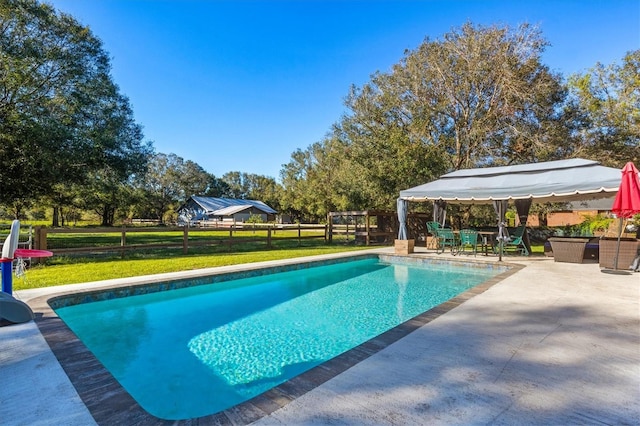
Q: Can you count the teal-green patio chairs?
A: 4